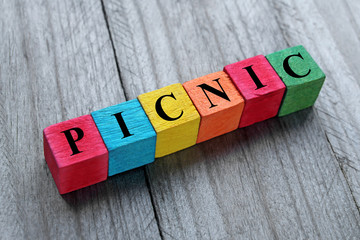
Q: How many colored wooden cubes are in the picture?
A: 6